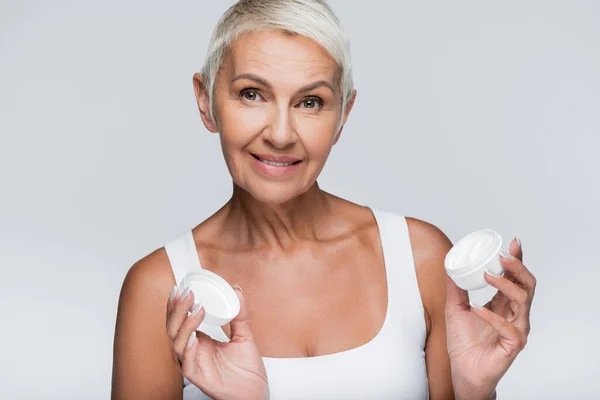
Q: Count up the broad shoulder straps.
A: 2